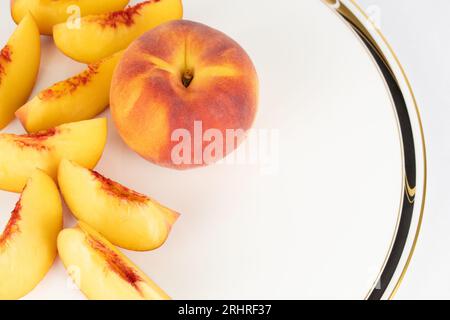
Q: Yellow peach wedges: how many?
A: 8